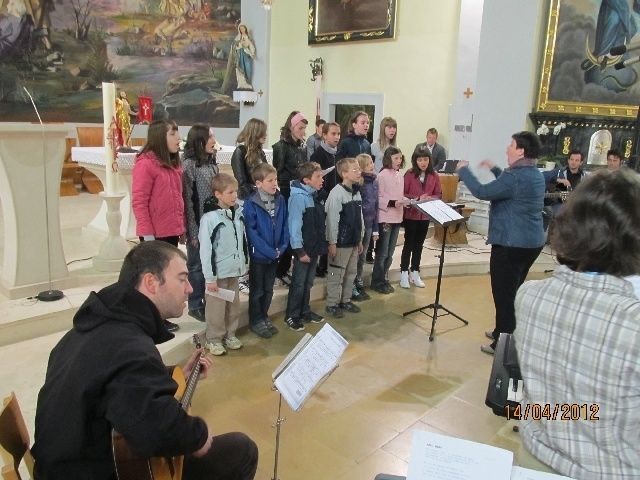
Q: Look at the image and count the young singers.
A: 14